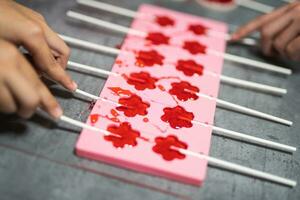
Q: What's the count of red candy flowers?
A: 12